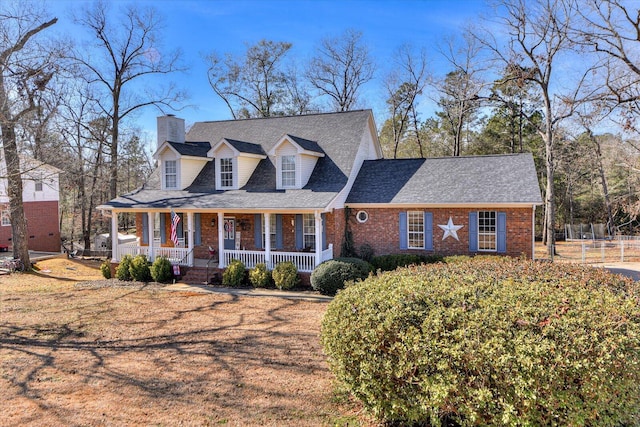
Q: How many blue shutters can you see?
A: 12